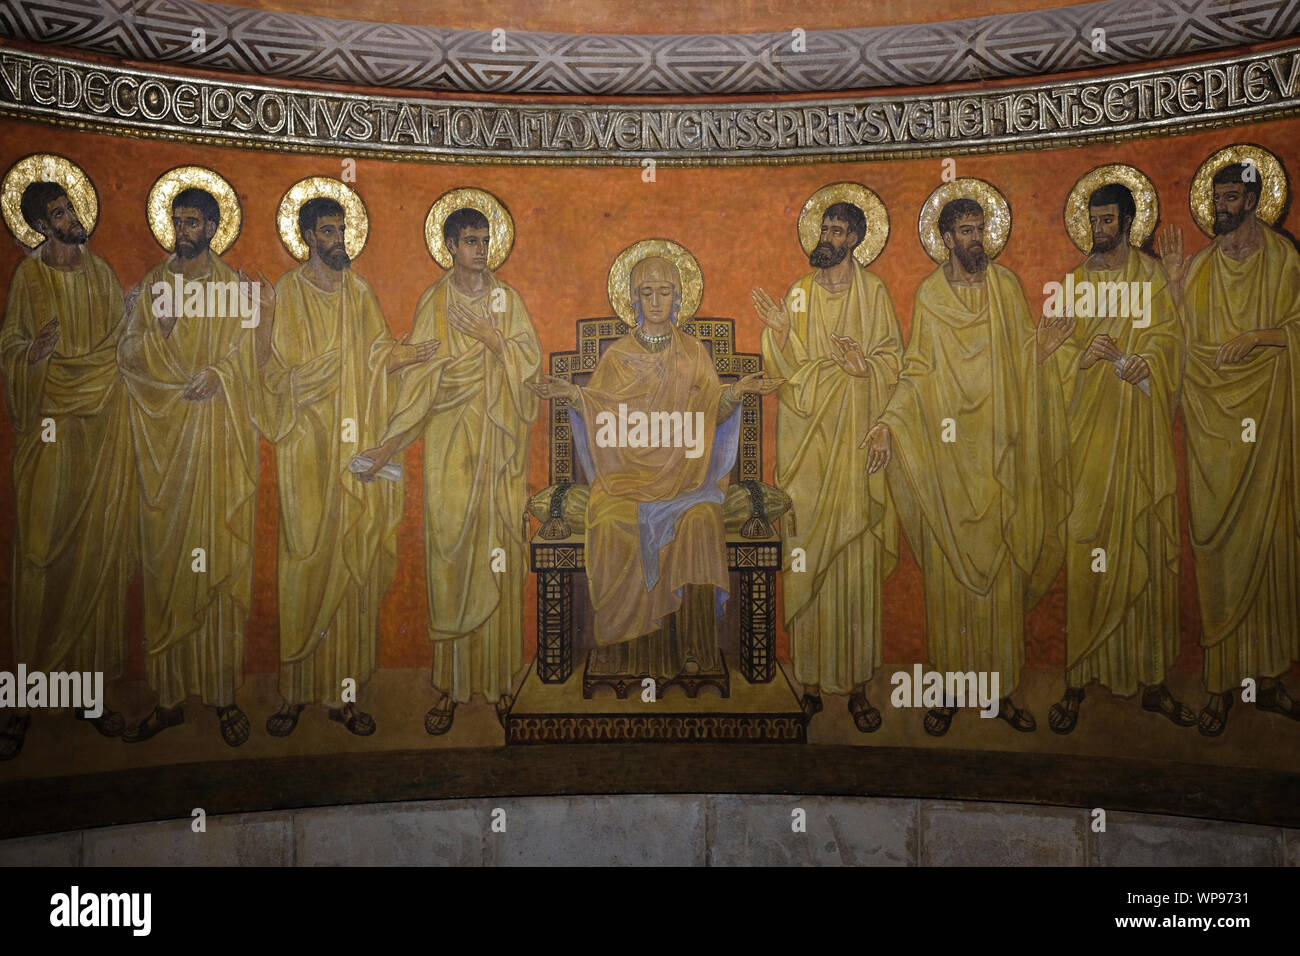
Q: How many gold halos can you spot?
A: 9